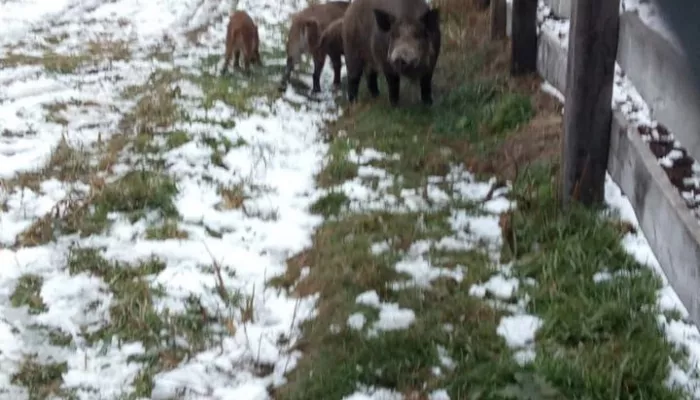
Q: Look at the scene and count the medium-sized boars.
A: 1